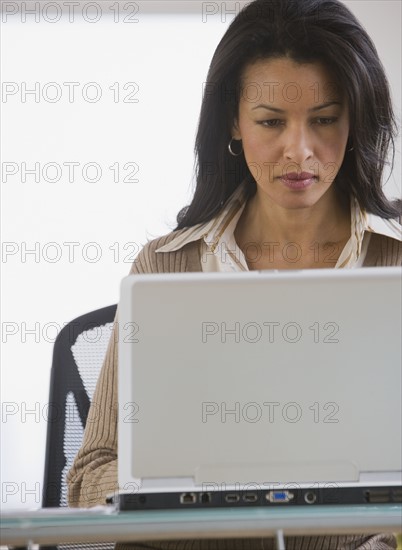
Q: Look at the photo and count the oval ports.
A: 2